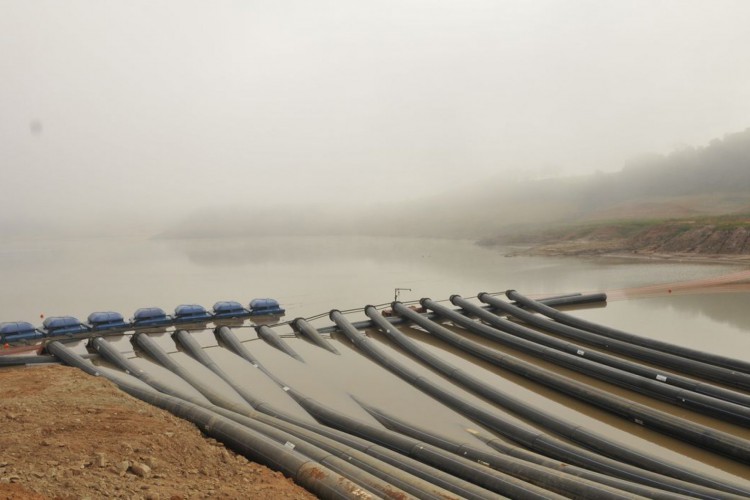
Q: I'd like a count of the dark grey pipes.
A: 14